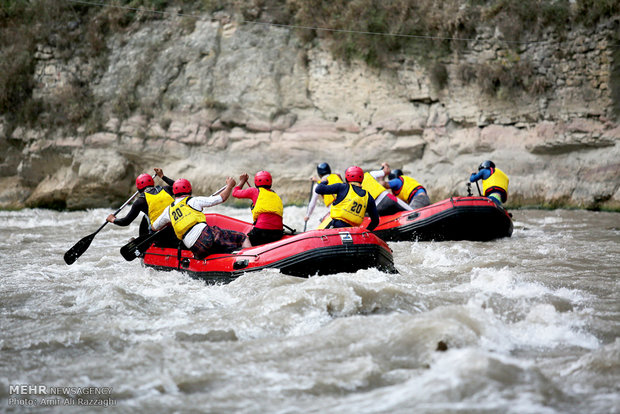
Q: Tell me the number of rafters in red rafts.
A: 8